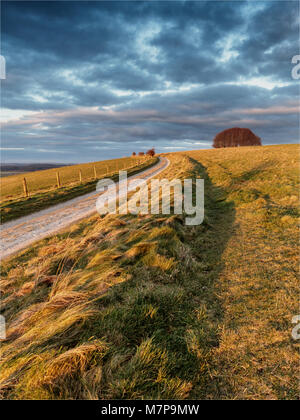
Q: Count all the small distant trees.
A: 3